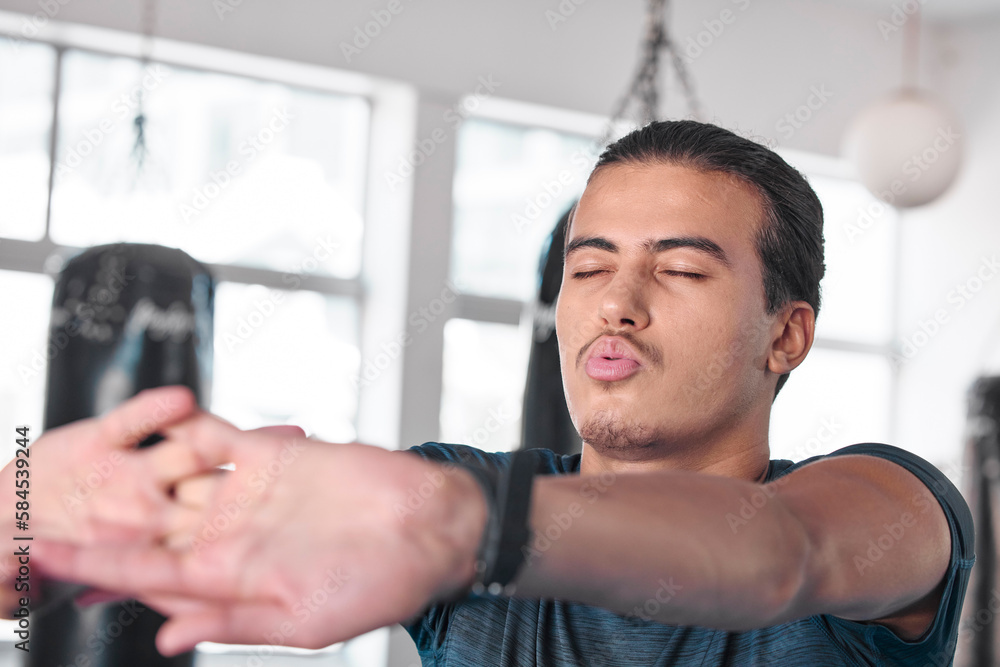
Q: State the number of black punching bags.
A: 3